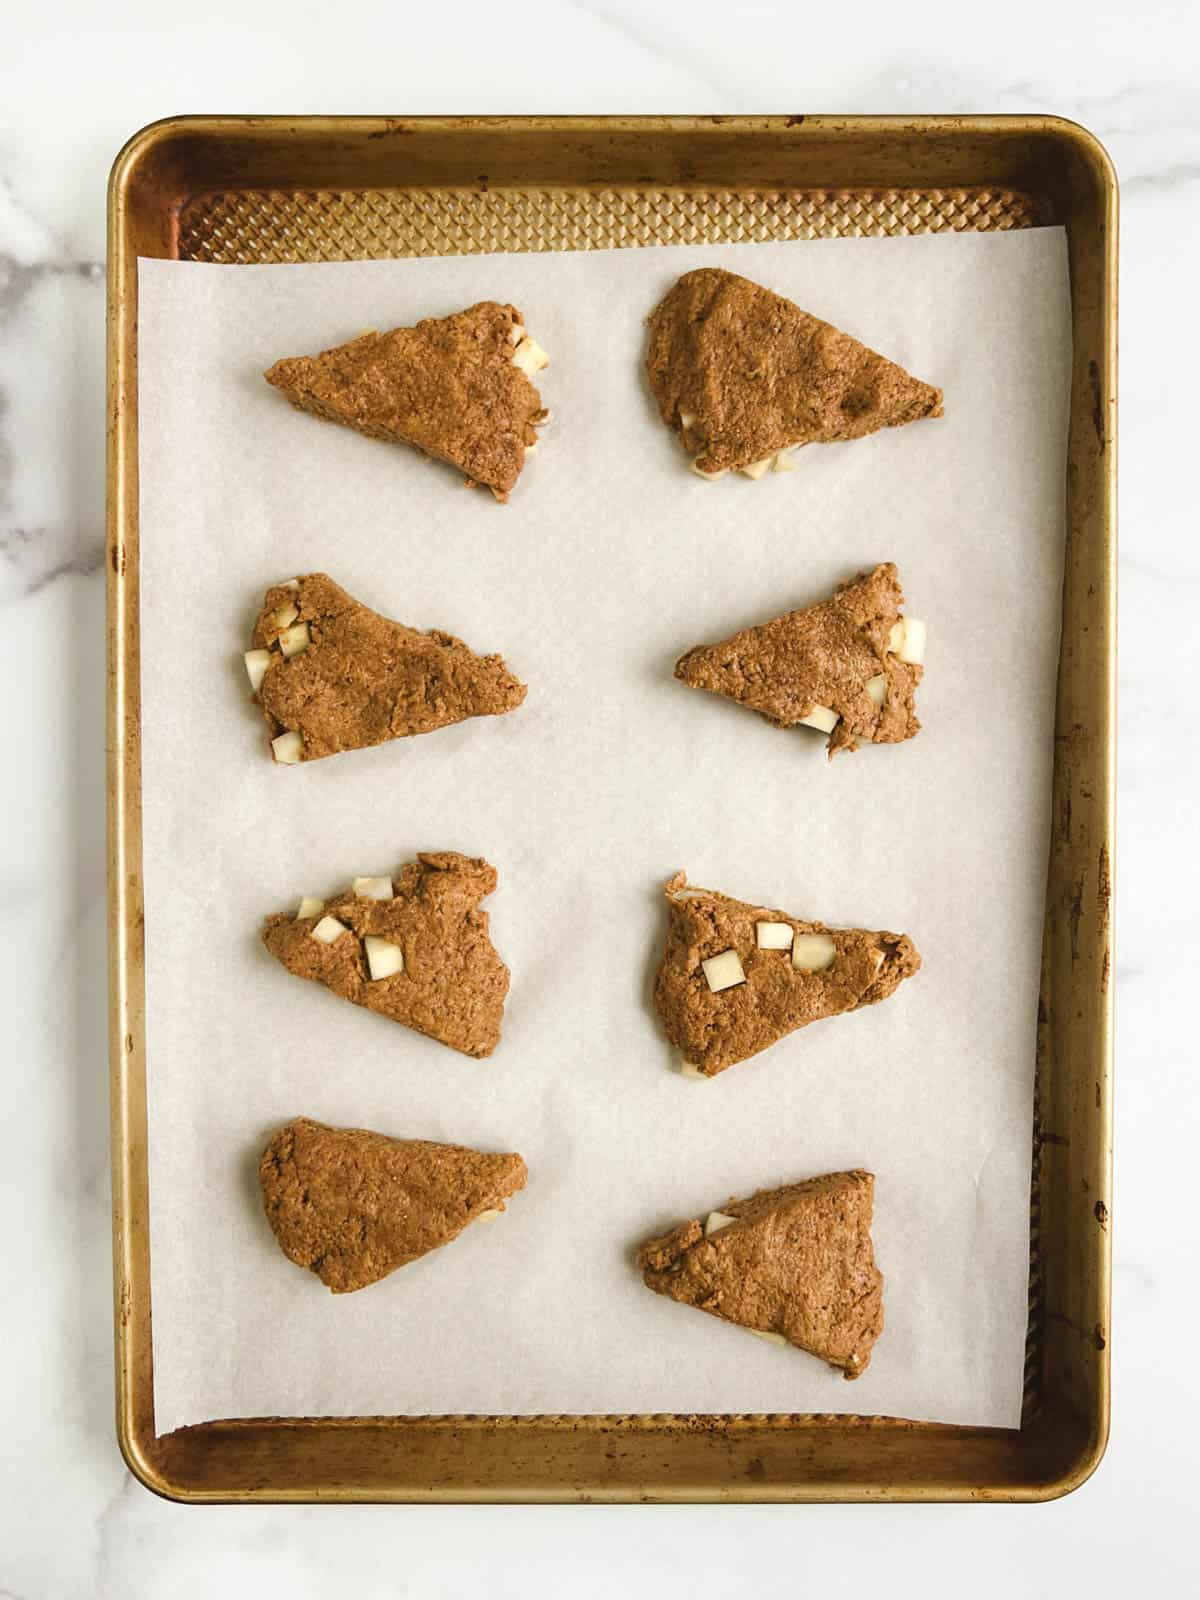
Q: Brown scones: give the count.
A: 8